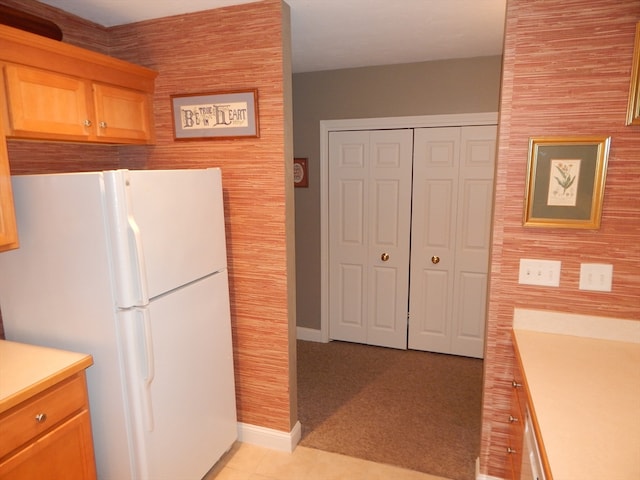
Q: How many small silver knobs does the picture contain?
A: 6